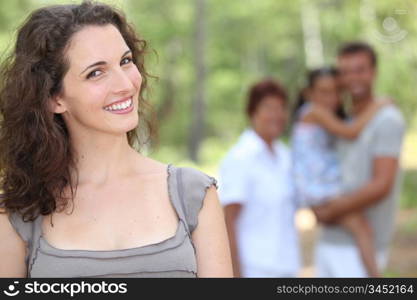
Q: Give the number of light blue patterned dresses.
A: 1